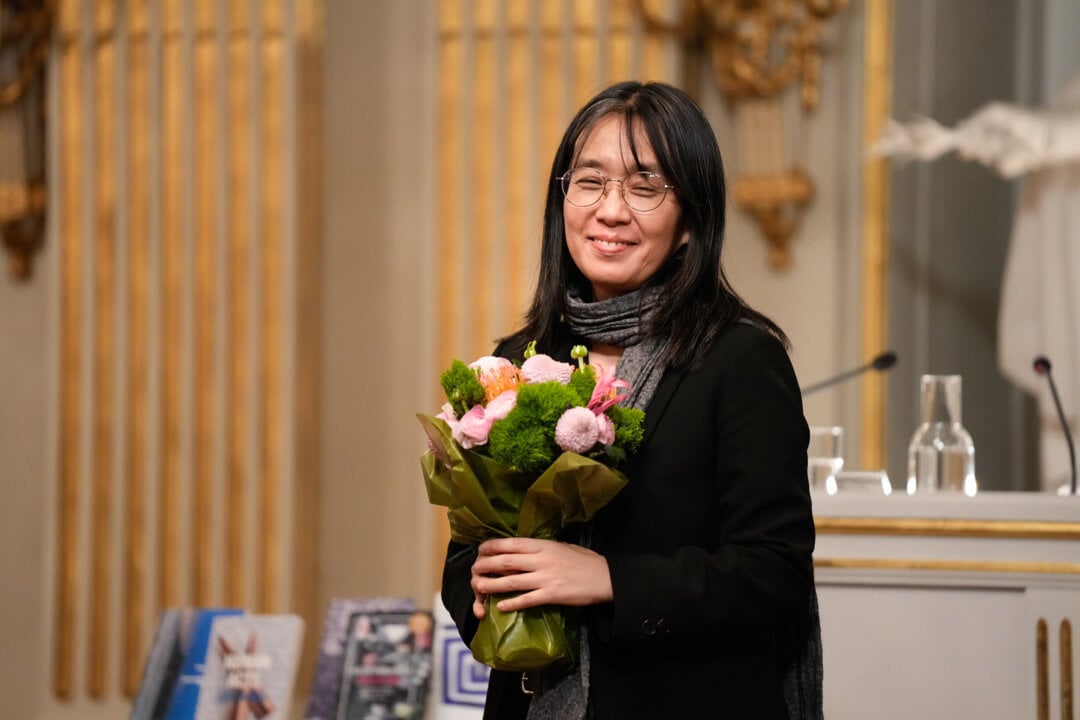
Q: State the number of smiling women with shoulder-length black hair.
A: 1